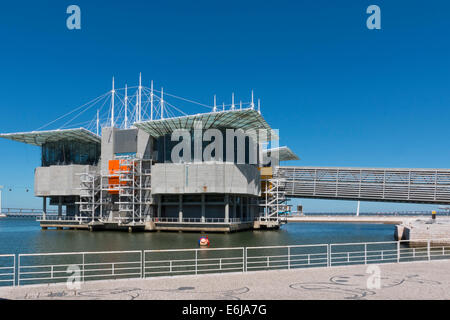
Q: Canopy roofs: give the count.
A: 3